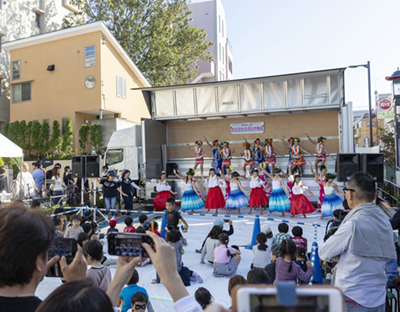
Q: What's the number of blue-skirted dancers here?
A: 4